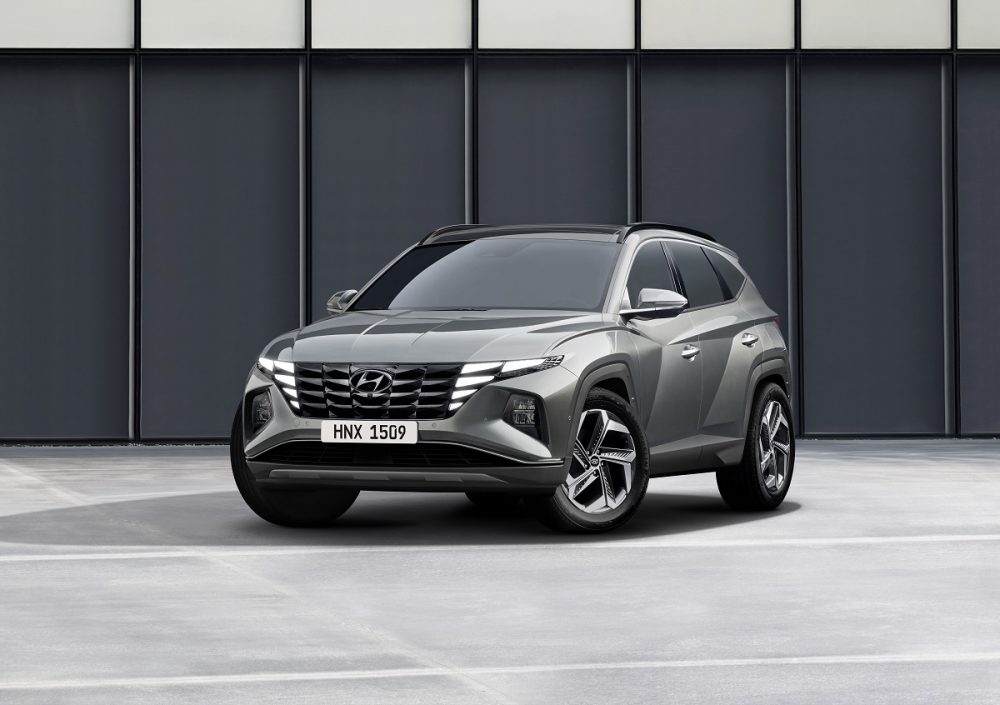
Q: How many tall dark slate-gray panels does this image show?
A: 7